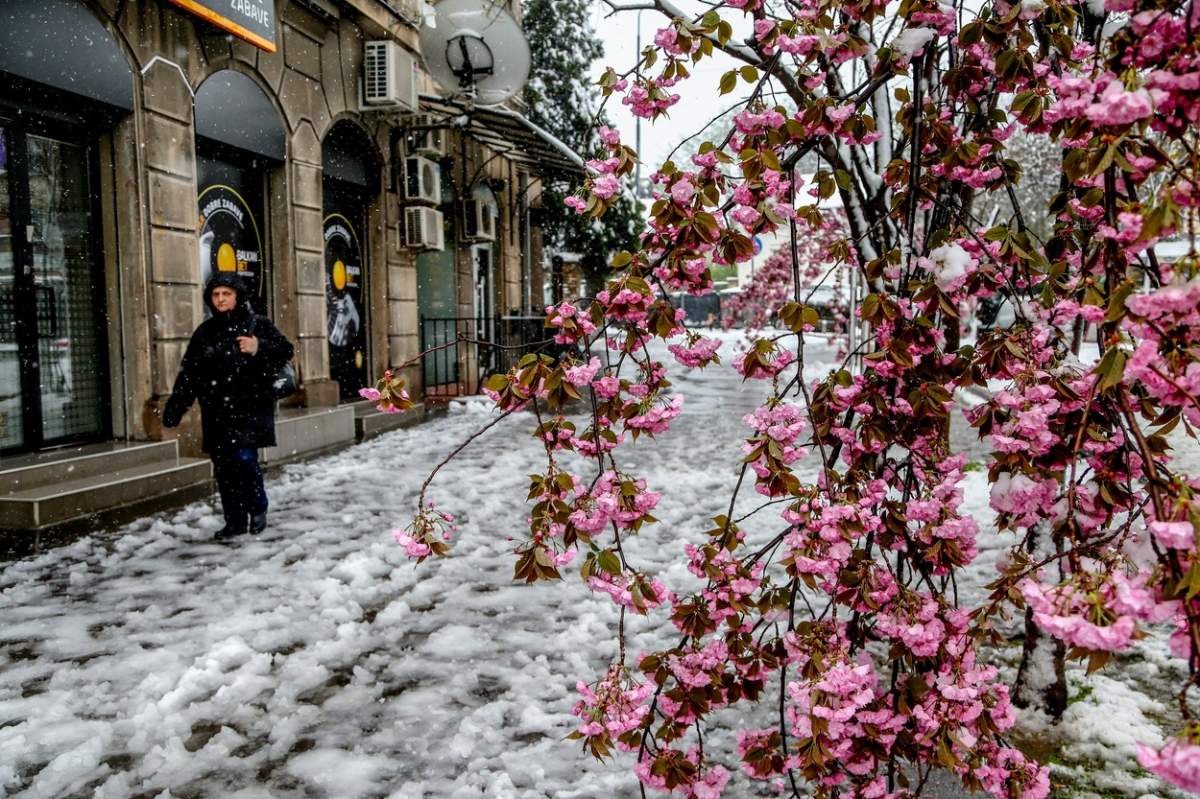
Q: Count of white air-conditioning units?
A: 5